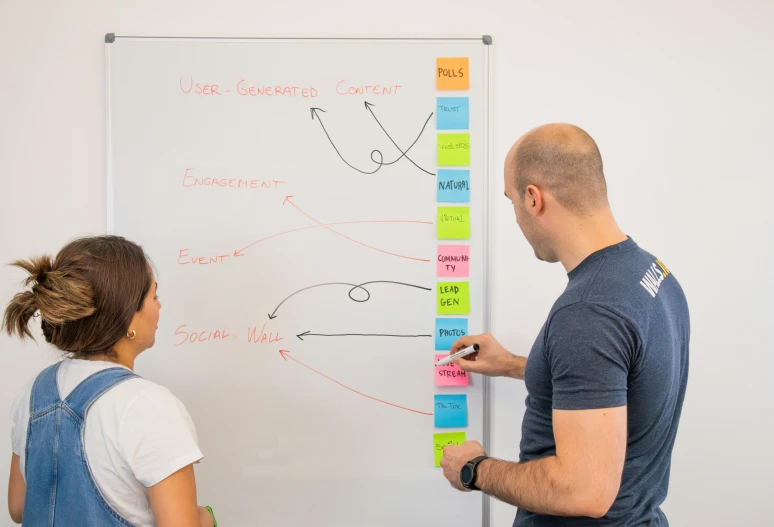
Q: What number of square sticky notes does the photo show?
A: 11